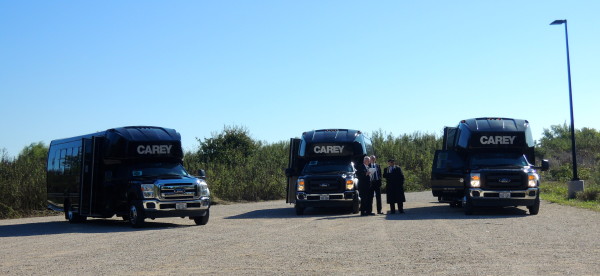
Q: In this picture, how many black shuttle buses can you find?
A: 3